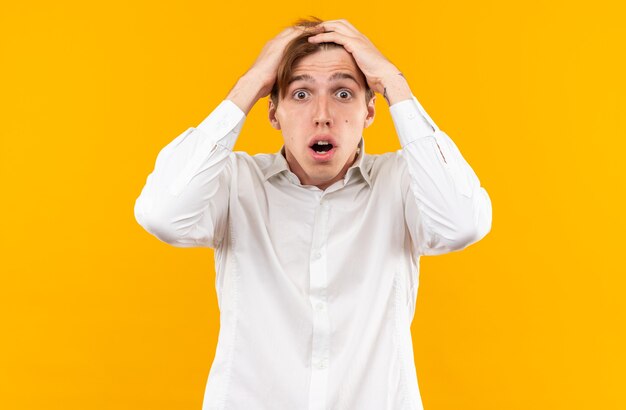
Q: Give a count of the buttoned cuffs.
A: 2